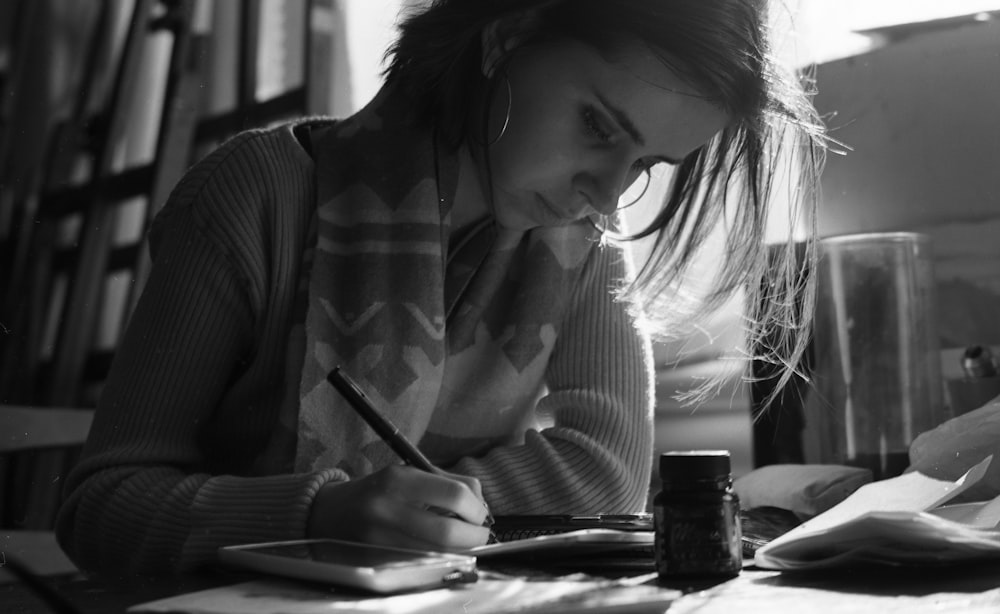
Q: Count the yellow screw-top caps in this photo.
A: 0